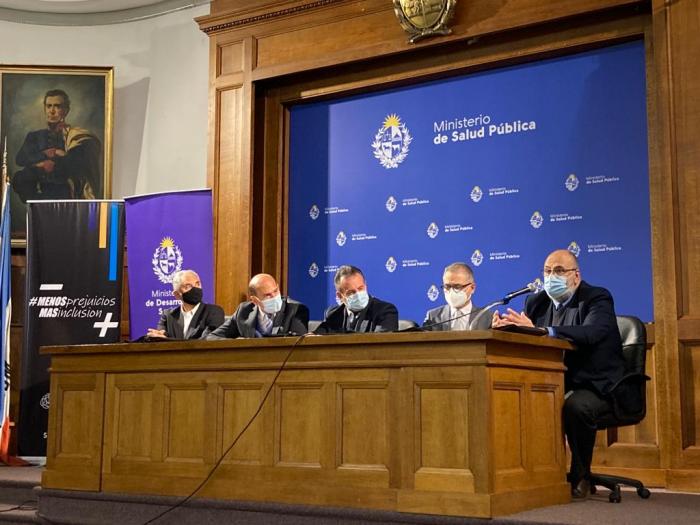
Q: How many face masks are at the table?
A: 5